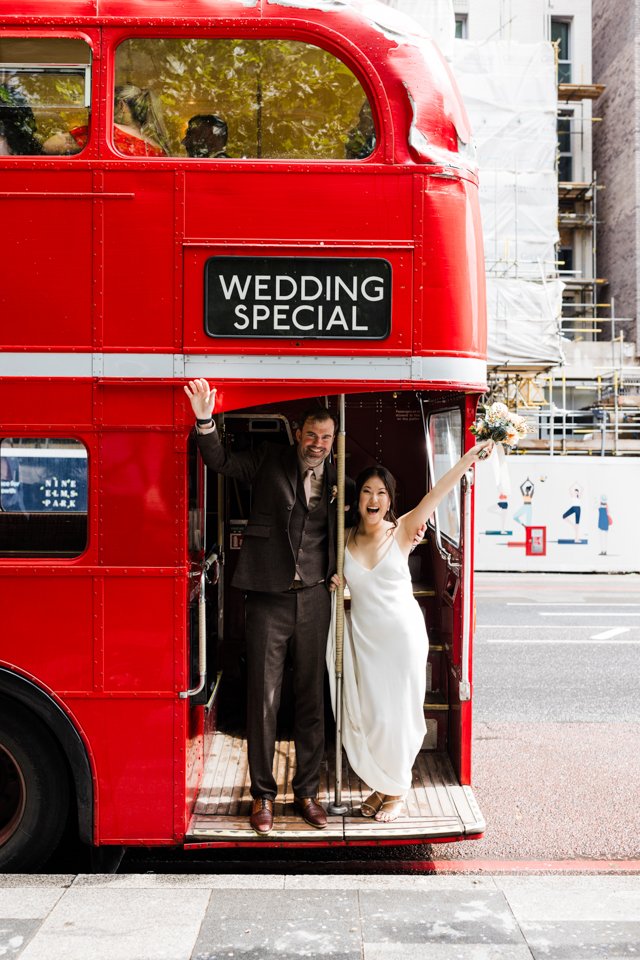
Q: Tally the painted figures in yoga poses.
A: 3